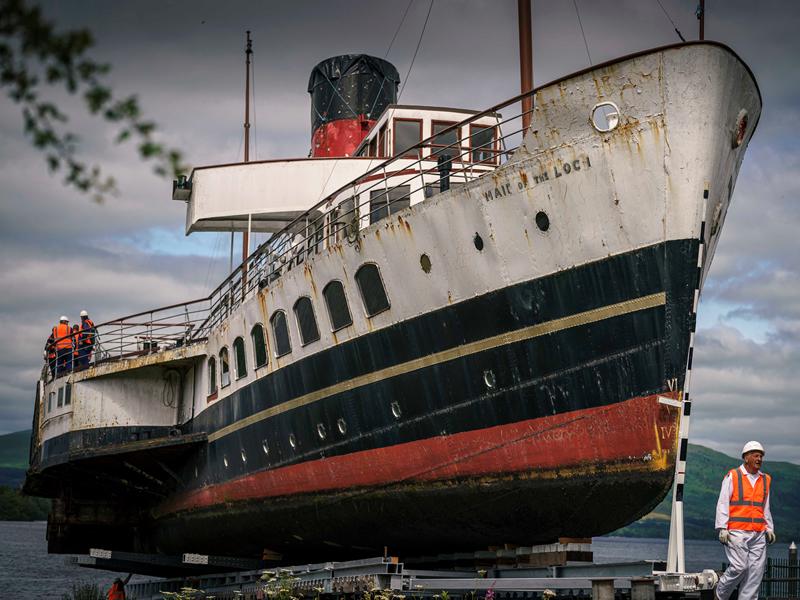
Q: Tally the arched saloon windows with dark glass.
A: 8